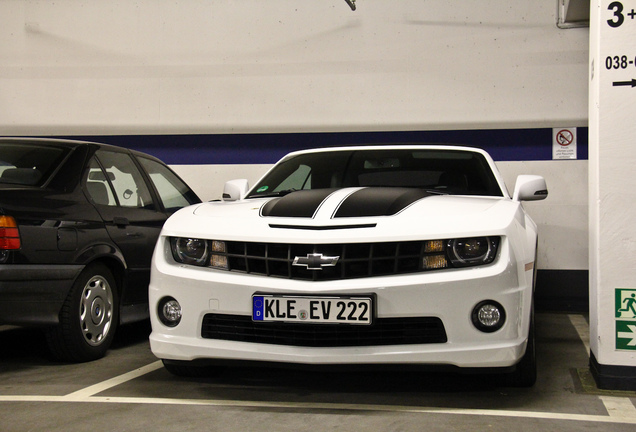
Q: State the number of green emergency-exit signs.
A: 2